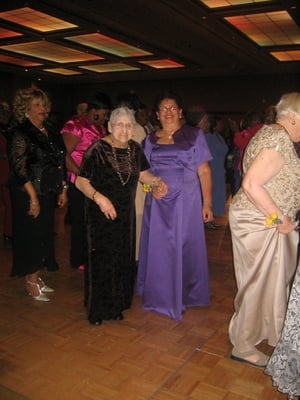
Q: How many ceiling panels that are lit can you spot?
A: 11